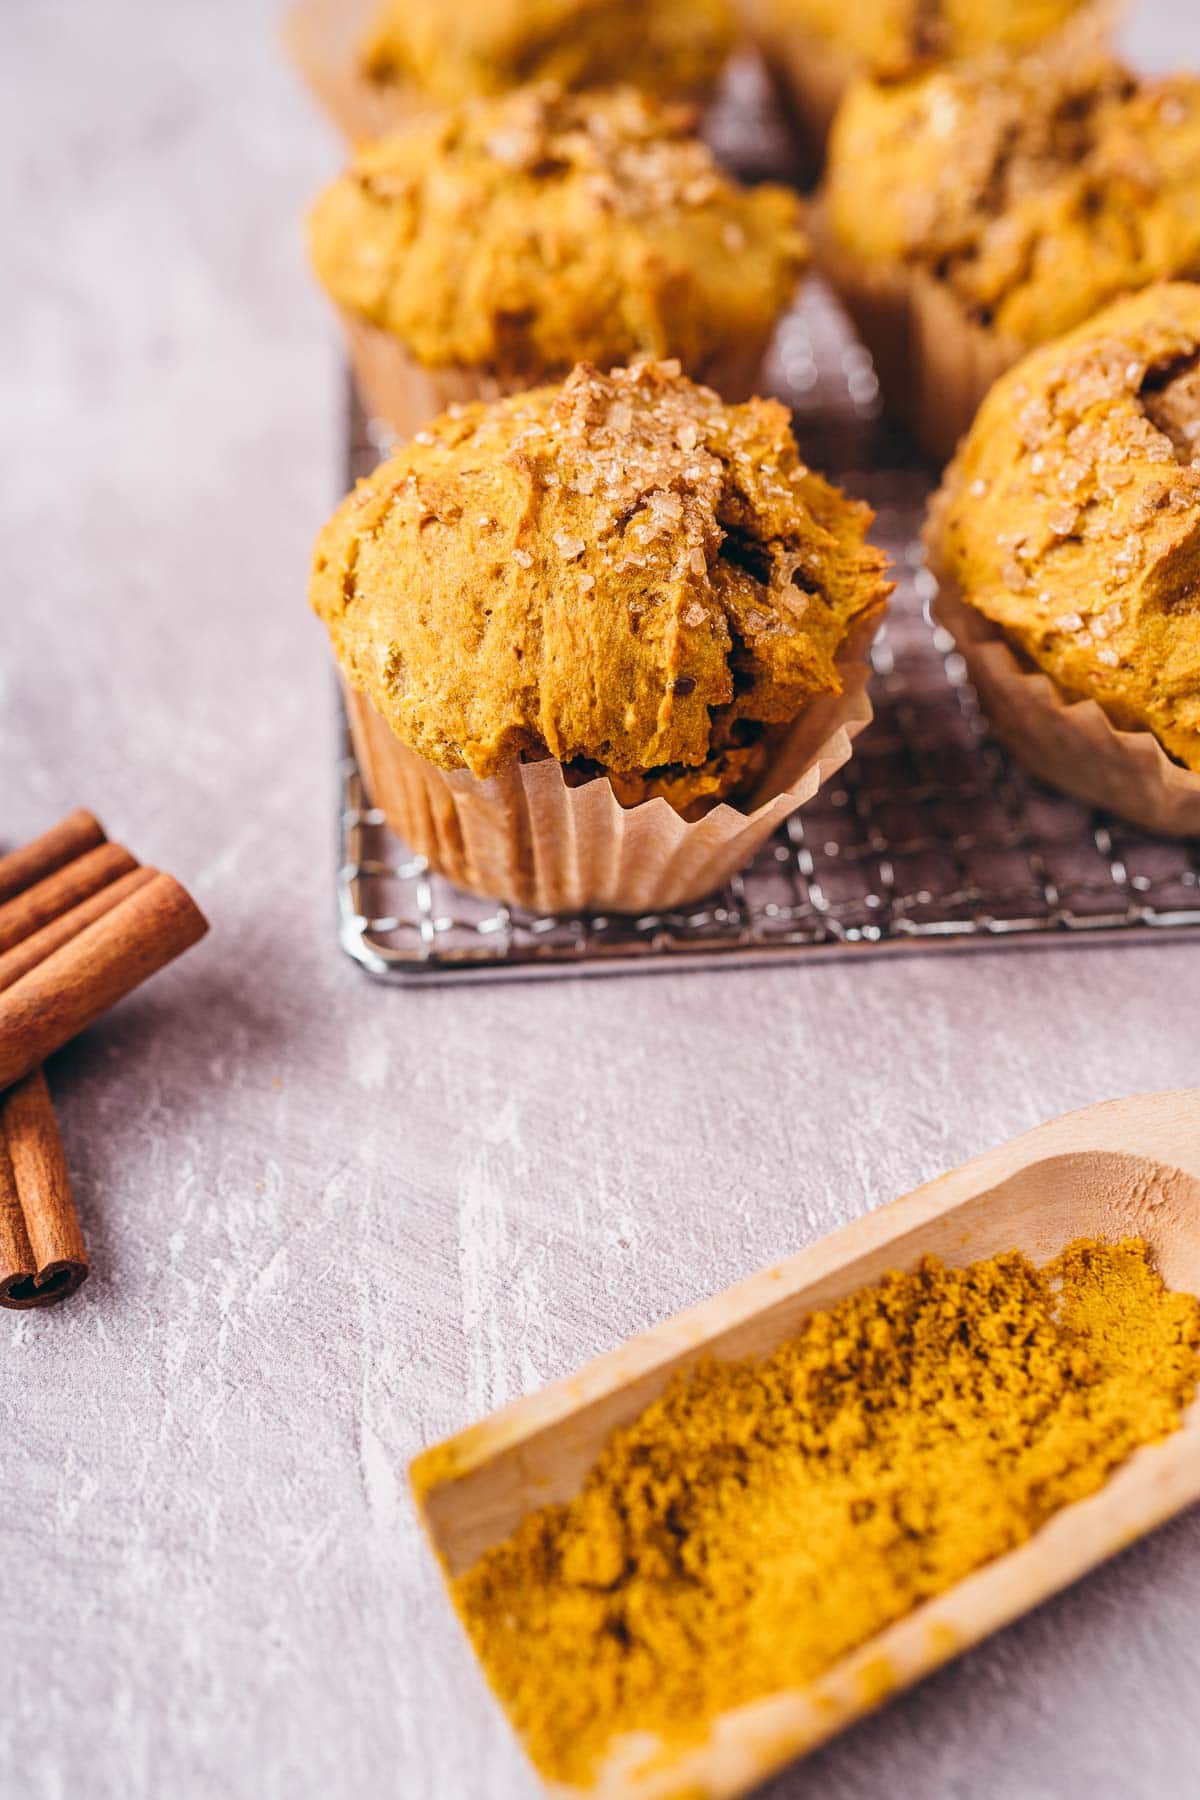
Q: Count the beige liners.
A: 6